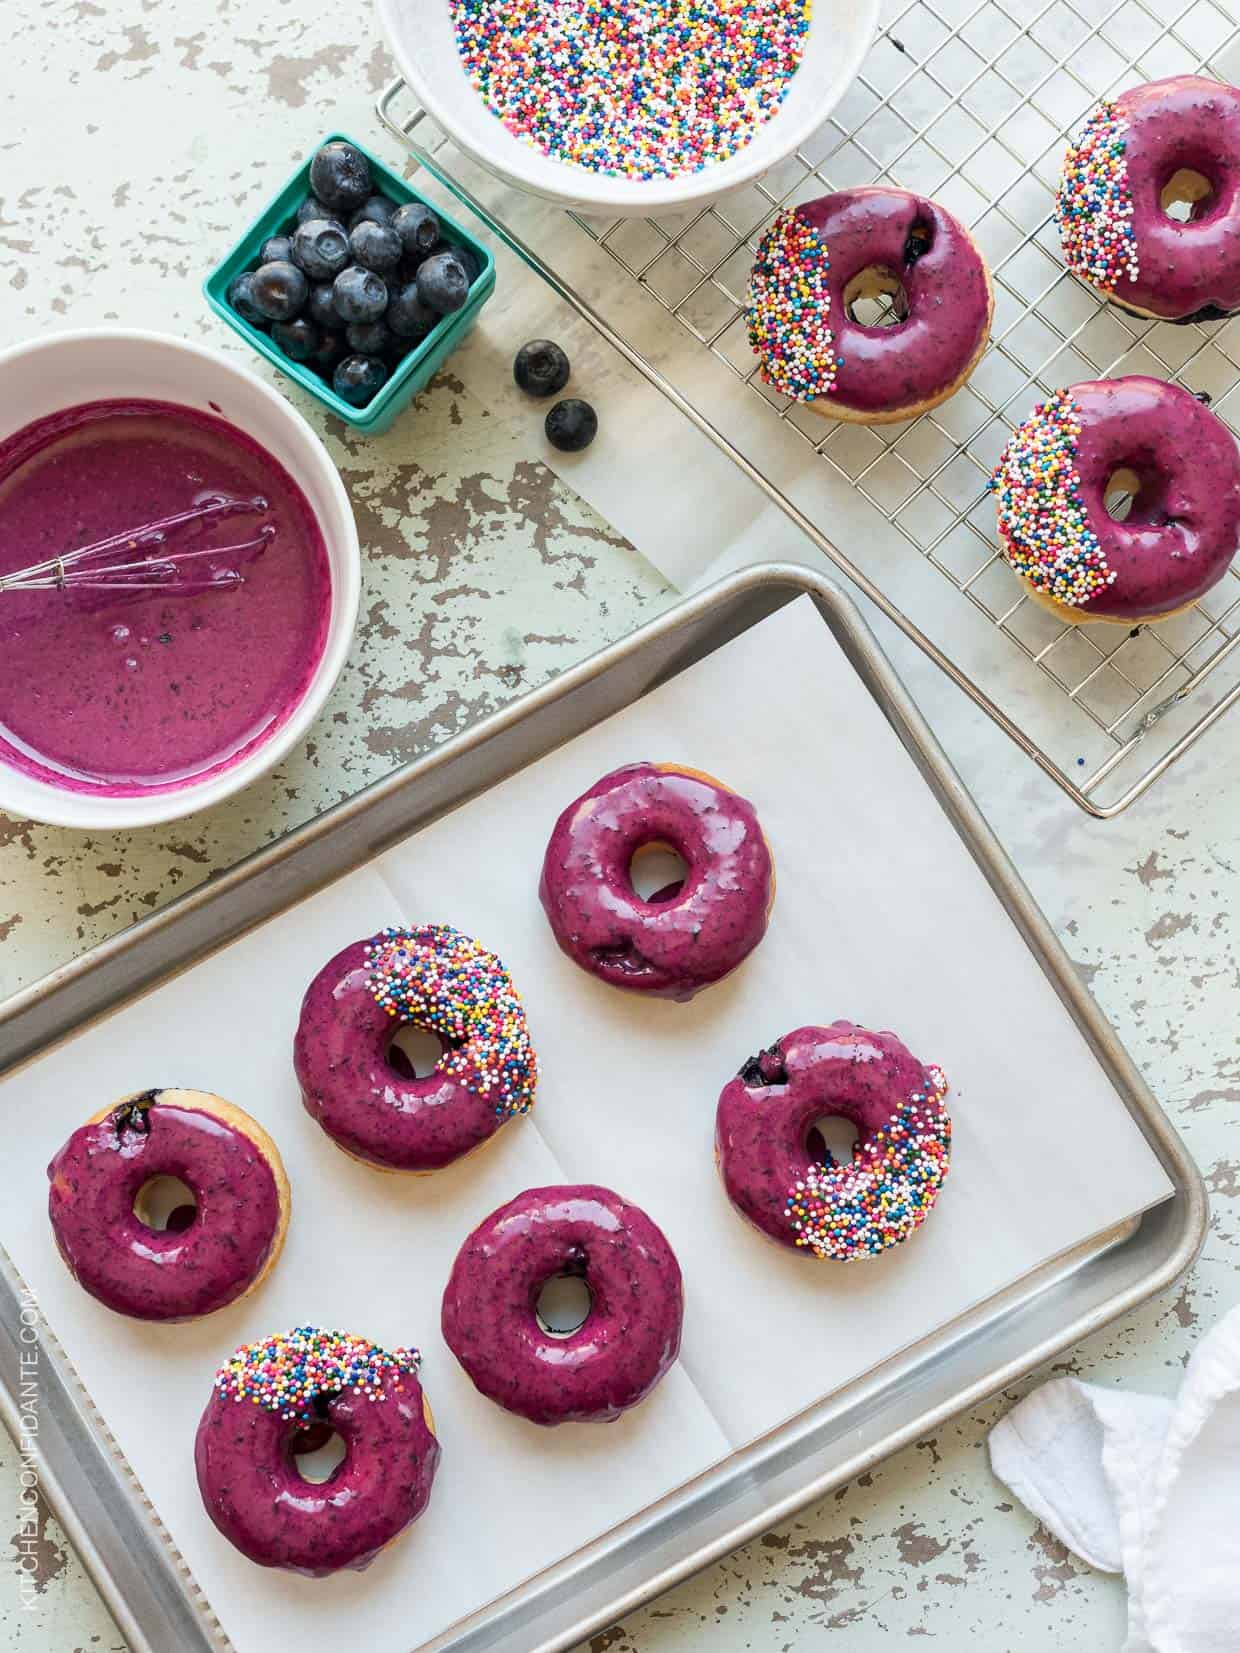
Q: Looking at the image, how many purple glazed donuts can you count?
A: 9